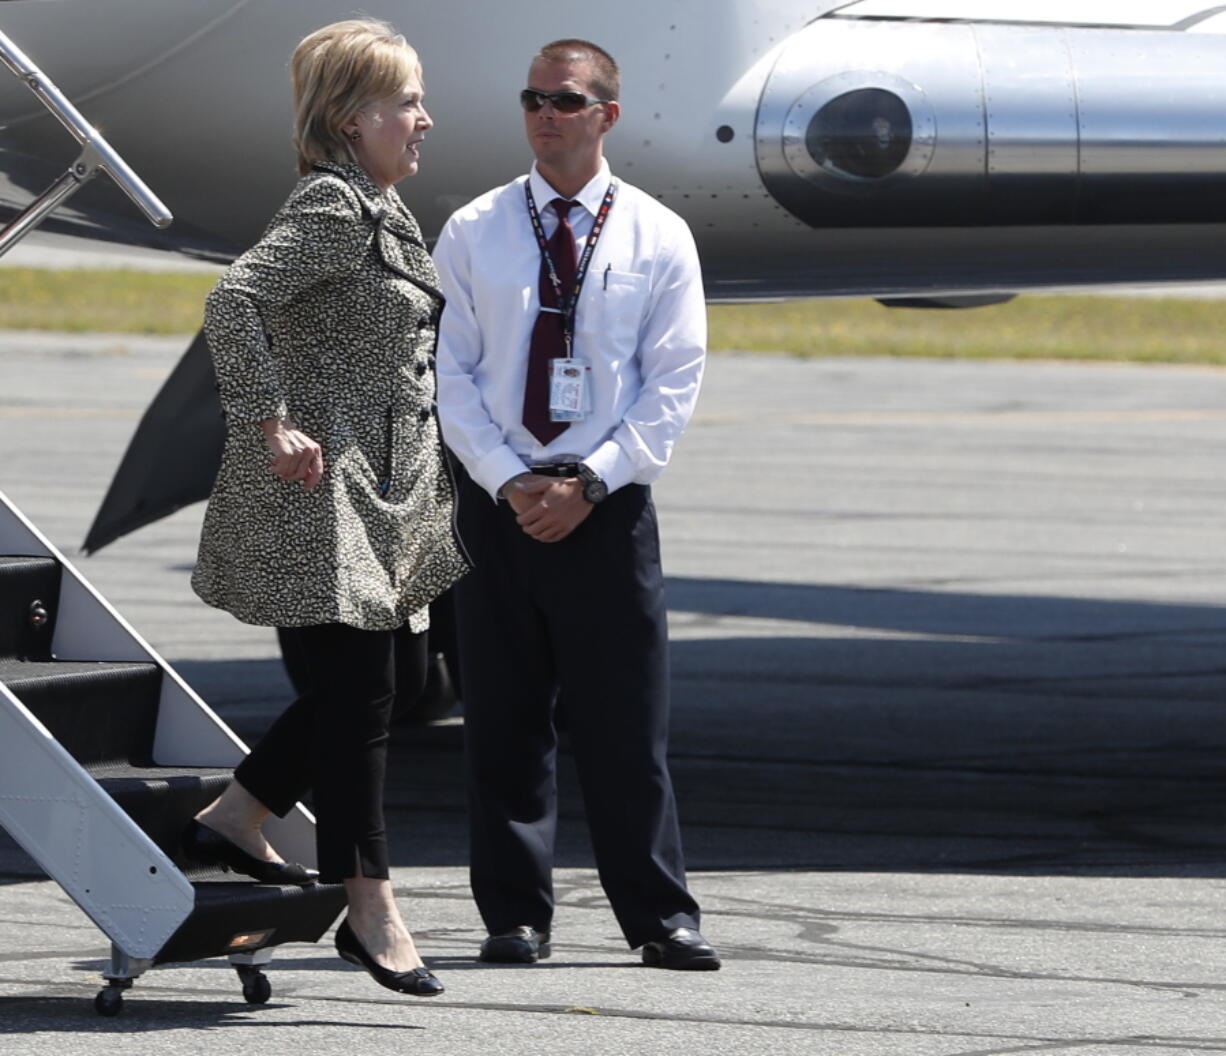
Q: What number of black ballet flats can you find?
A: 2